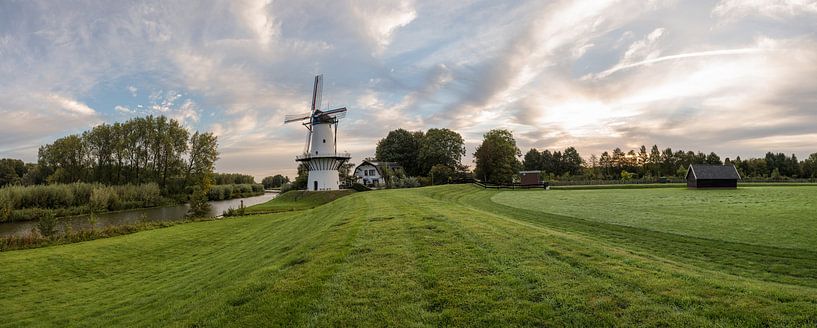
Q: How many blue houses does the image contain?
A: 0